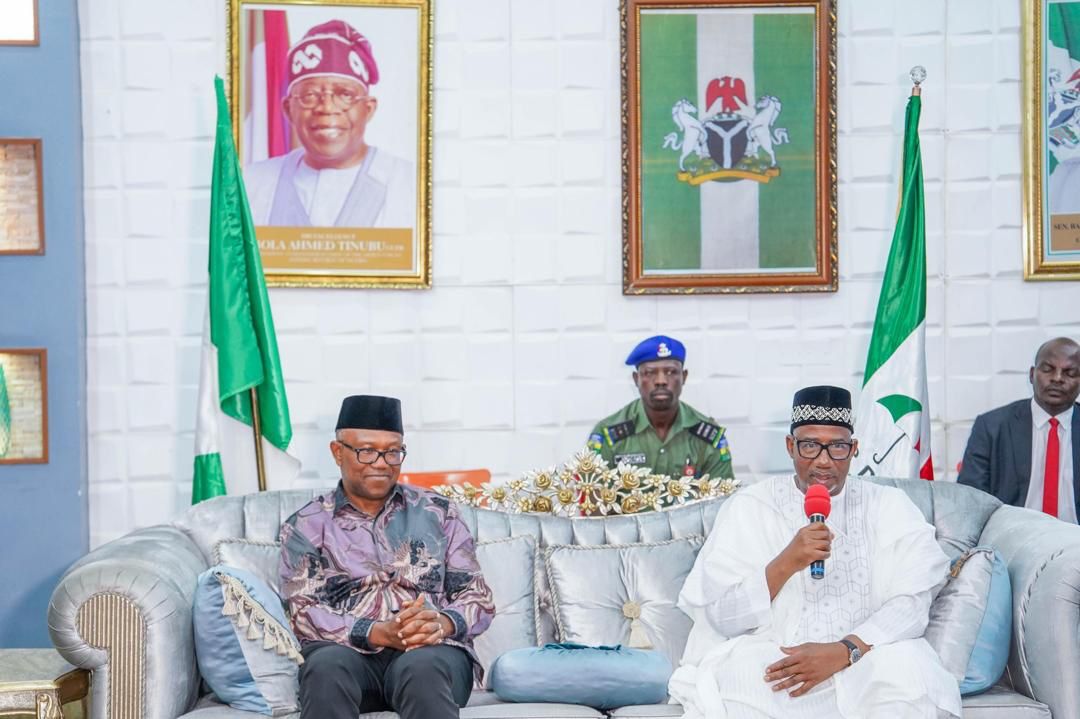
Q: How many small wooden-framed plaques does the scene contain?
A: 3